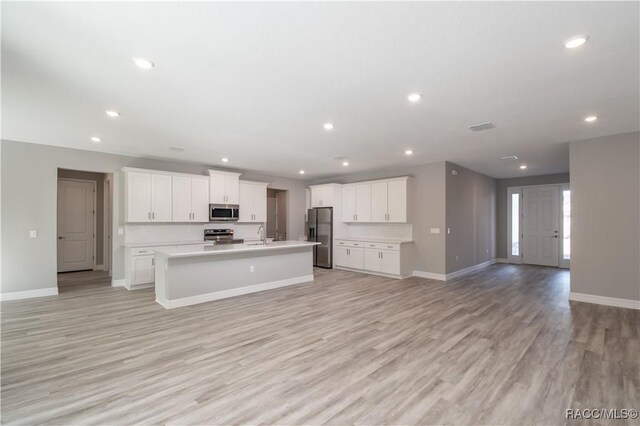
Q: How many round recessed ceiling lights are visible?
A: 12